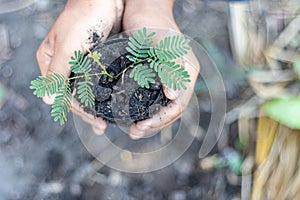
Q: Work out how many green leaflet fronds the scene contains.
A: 8